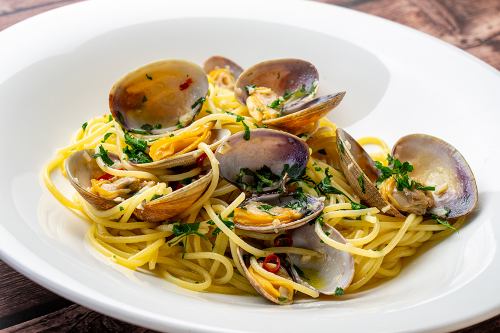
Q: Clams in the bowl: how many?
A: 7